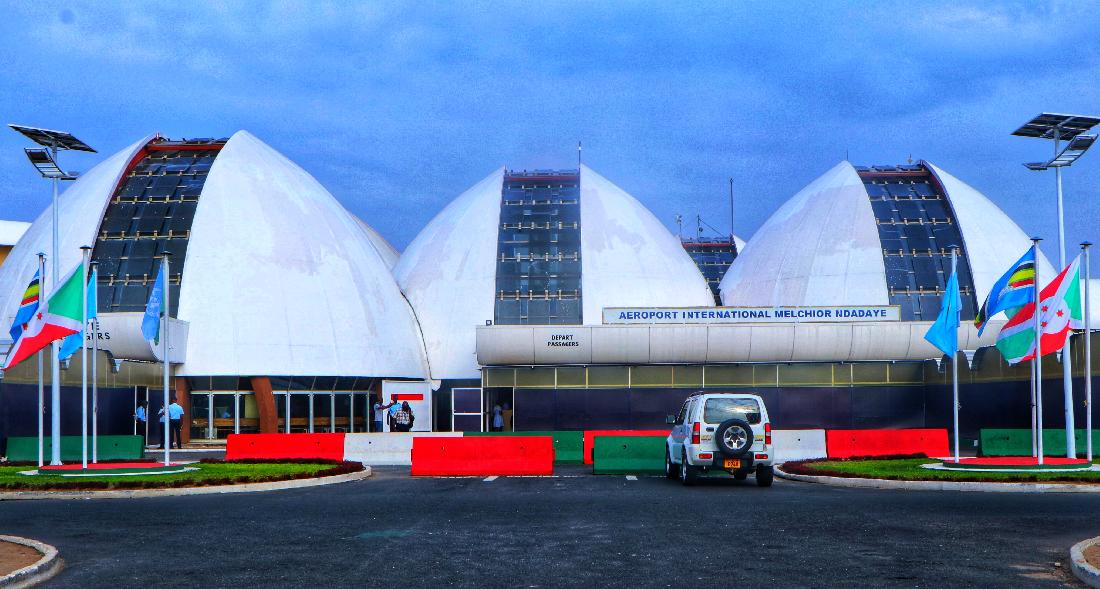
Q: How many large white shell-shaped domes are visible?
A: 3